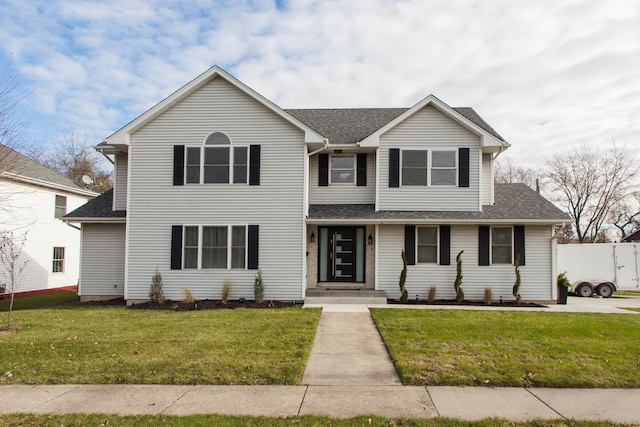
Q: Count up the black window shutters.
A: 12